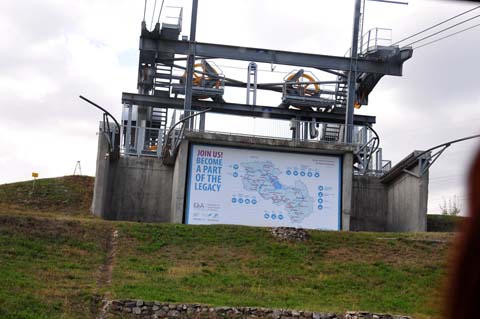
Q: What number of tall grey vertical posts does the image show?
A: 2